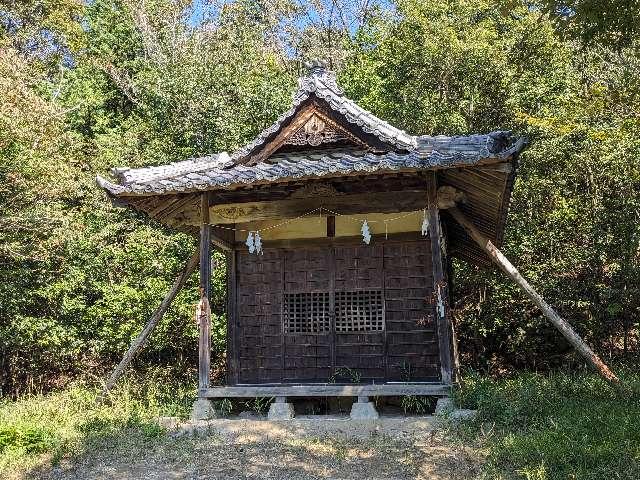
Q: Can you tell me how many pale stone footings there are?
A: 4